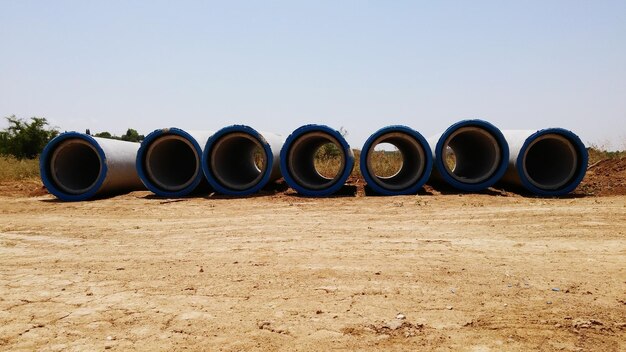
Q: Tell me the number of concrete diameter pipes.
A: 7